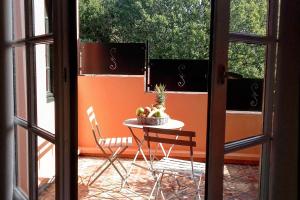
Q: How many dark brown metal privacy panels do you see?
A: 3